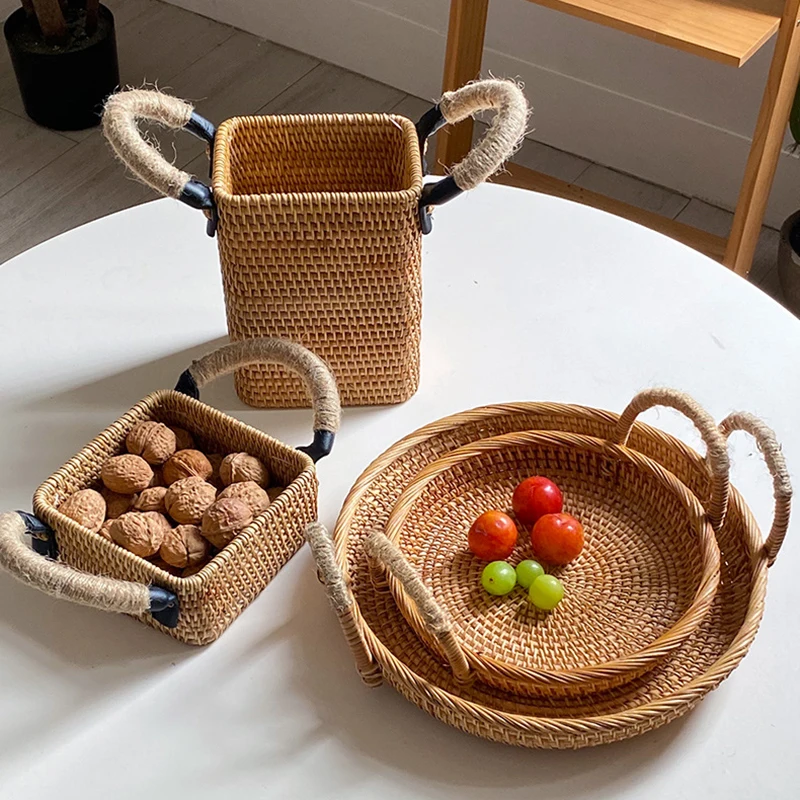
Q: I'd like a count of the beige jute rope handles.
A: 8